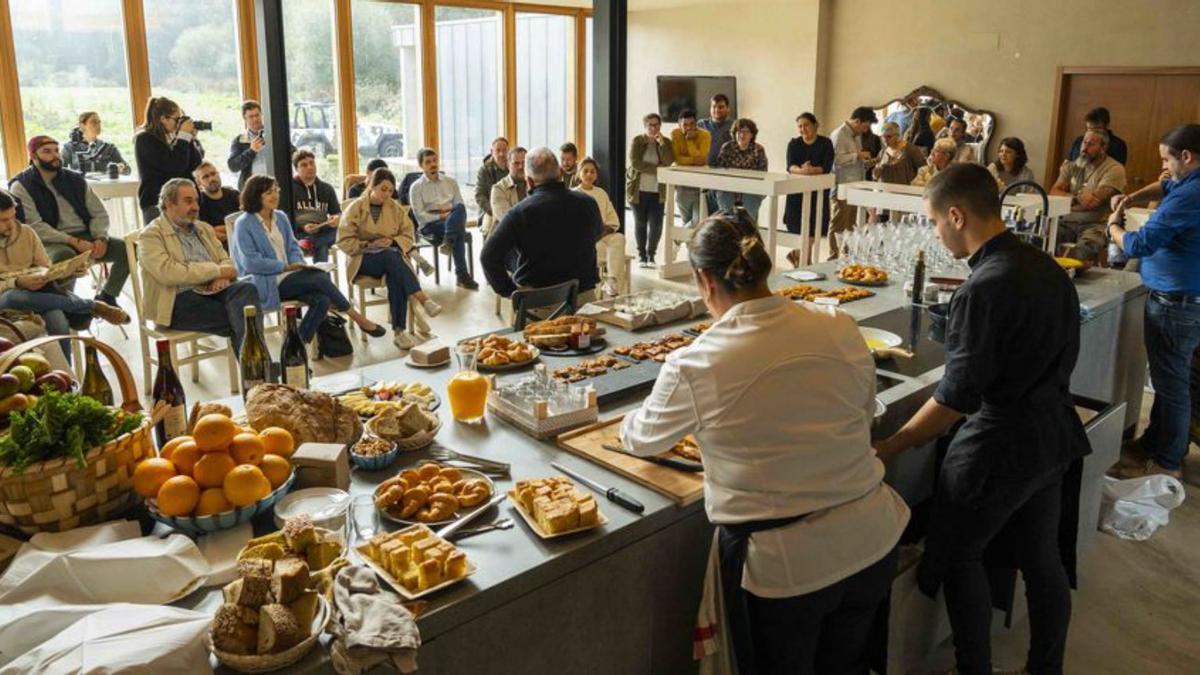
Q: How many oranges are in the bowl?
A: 13